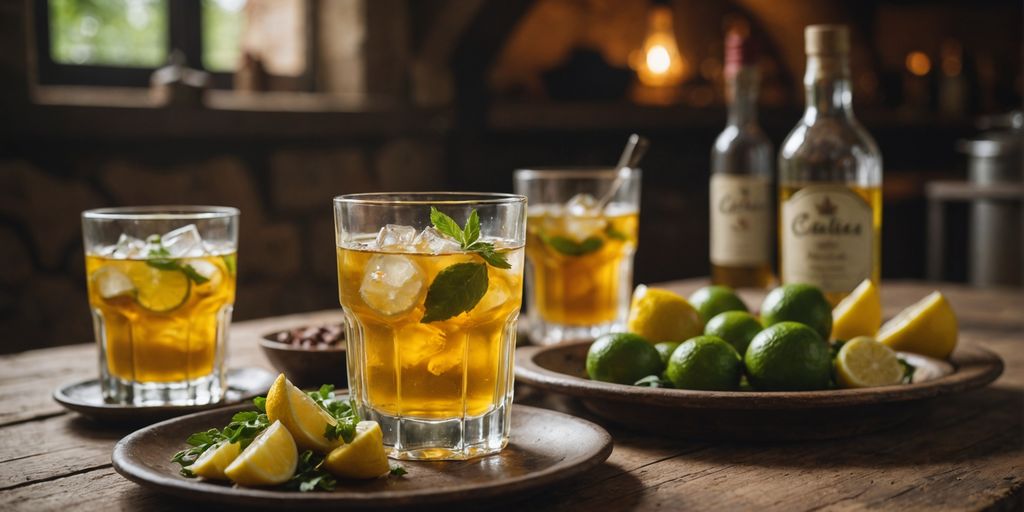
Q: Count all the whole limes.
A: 7